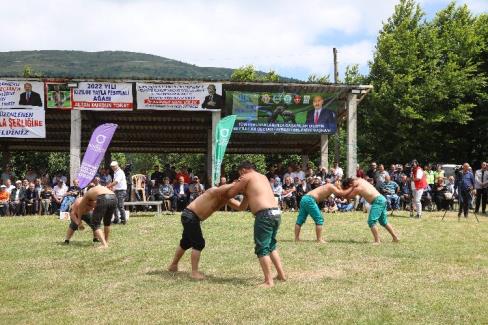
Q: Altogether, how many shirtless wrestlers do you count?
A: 6